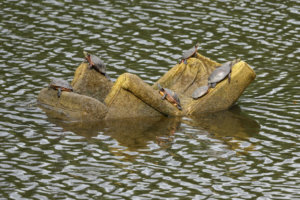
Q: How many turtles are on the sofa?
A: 6